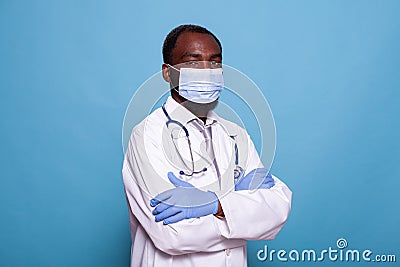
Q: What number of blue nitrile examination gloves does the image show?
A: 2